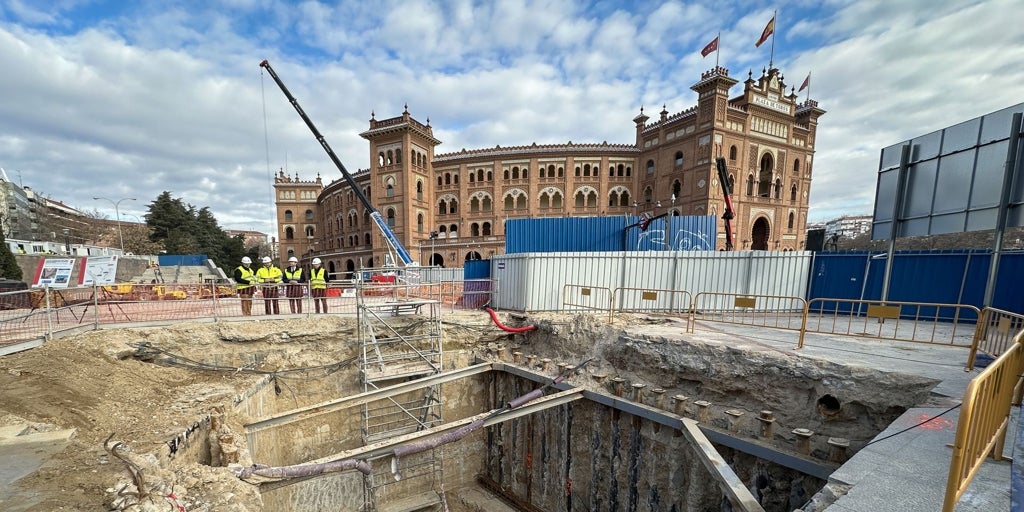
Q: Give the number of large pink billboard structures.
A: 0